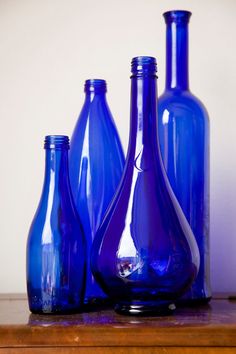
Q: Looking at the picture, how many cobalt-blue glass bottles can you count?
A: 4